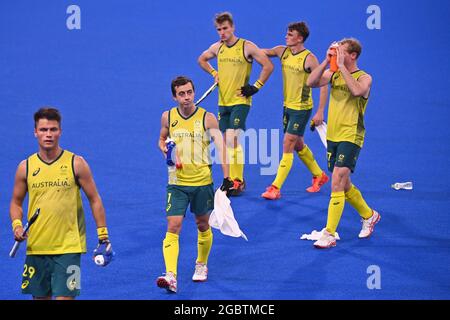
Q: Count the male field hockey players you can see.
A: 5